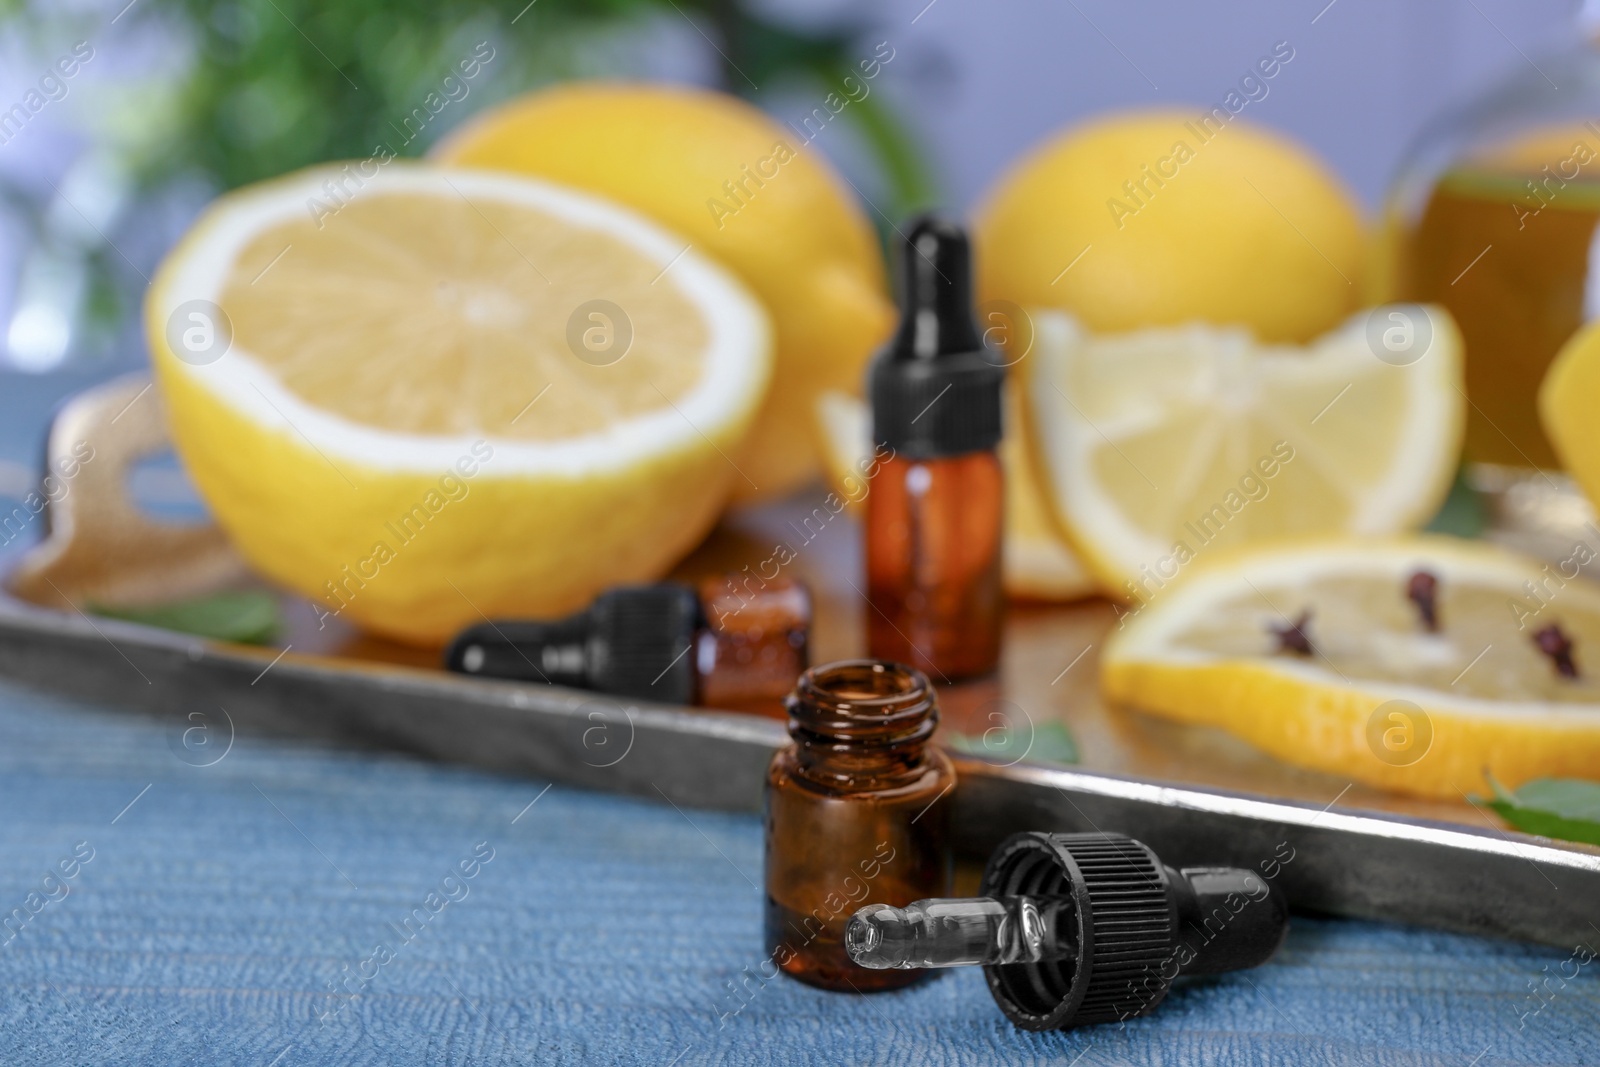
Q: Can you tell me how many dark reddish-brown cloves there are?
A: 3